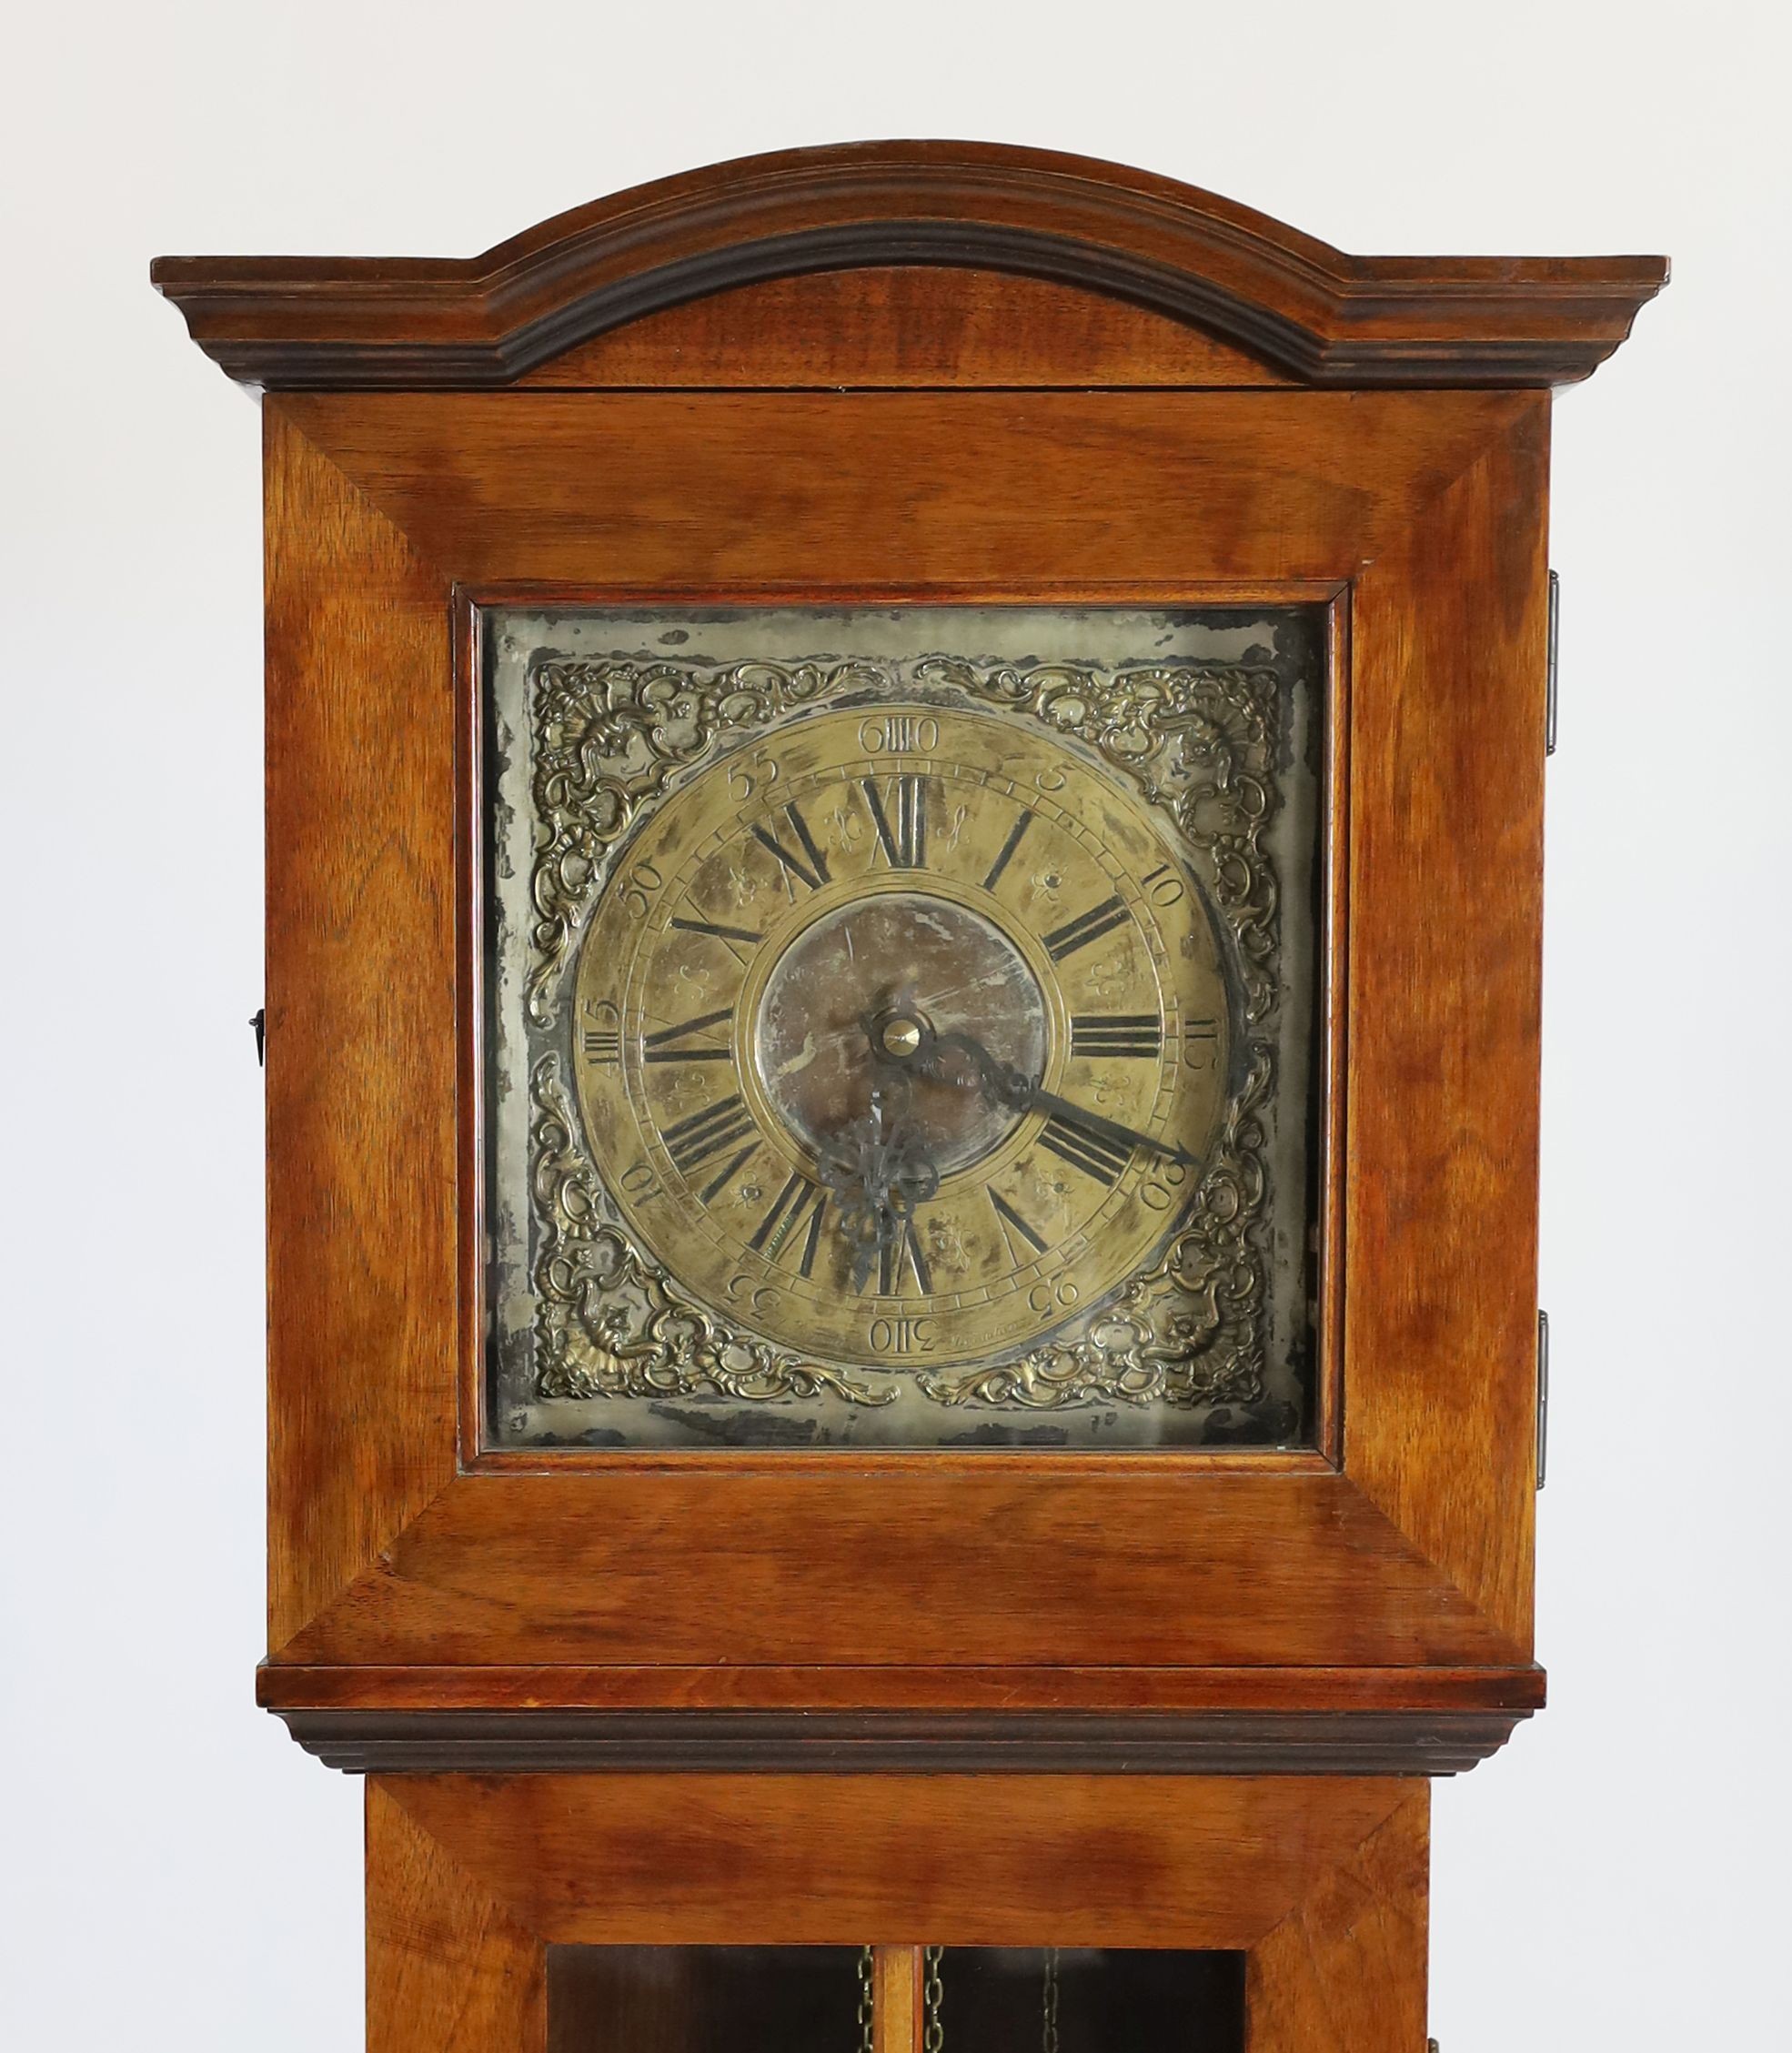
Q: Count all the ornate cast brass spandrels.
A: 4